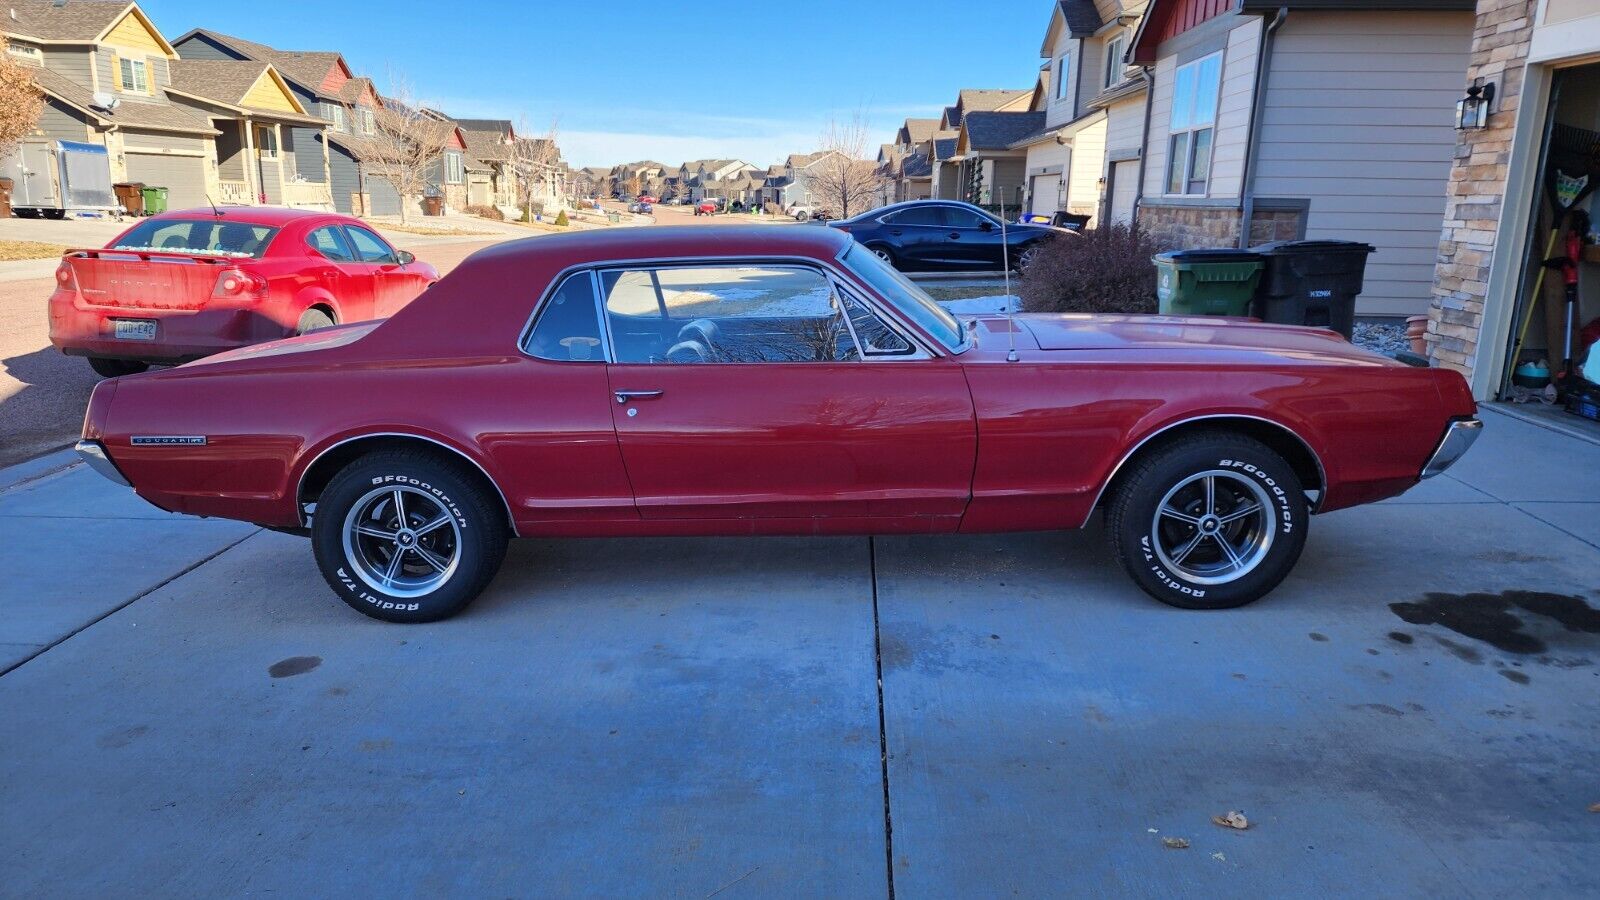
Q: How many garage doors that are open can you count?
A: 1